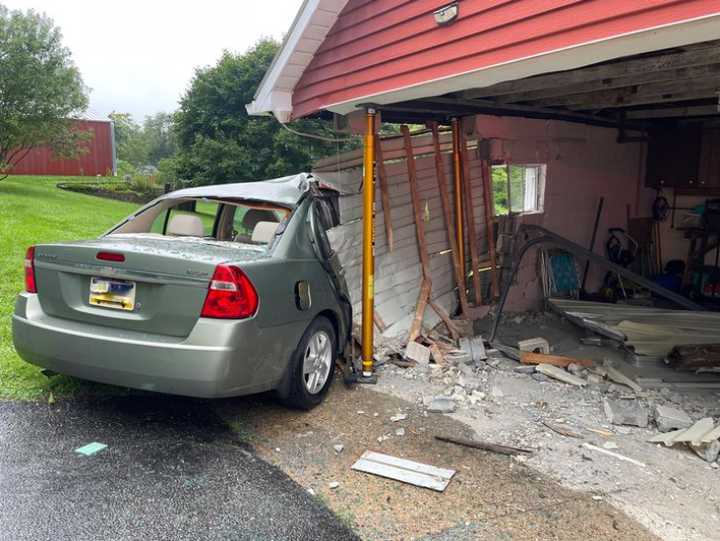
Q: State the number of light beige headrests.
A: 2